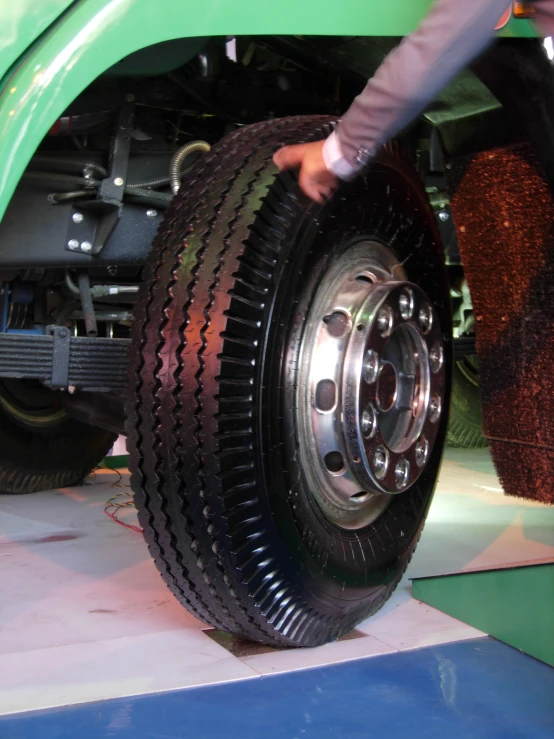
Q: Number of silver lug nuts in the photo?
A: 10